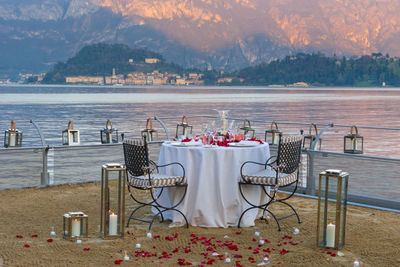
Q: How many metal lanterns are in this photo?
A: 12